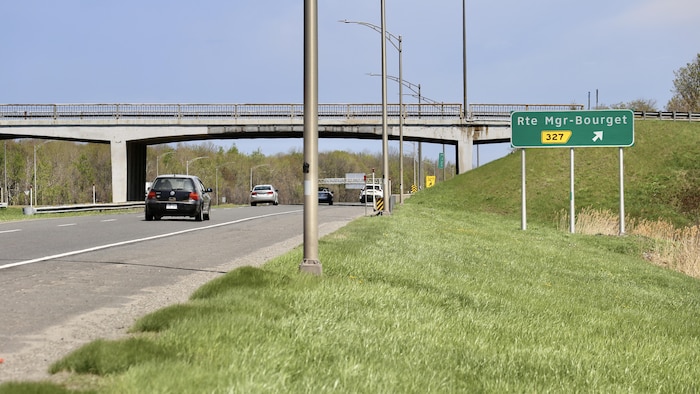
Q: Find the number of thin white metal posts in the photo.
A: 3